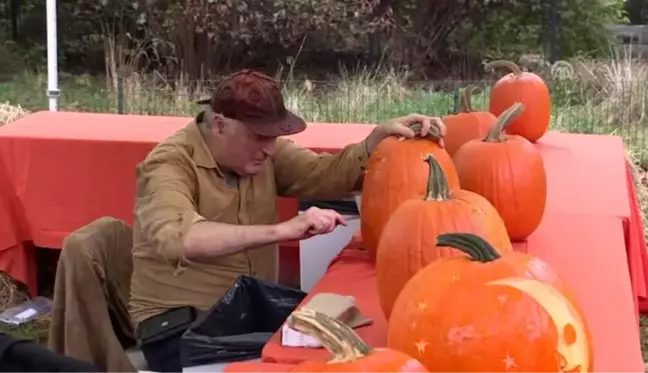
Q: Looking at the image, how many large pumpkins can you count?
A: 7